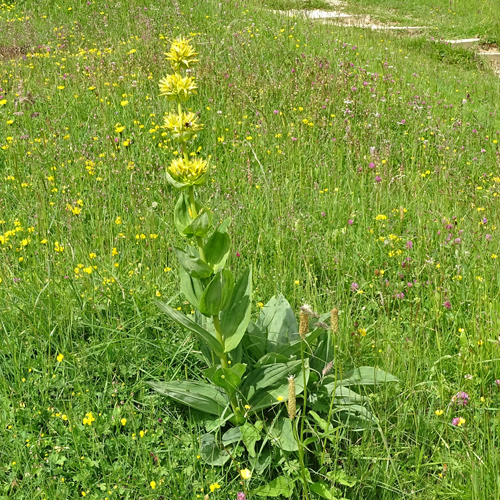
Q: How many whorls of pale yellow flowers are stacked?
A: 4